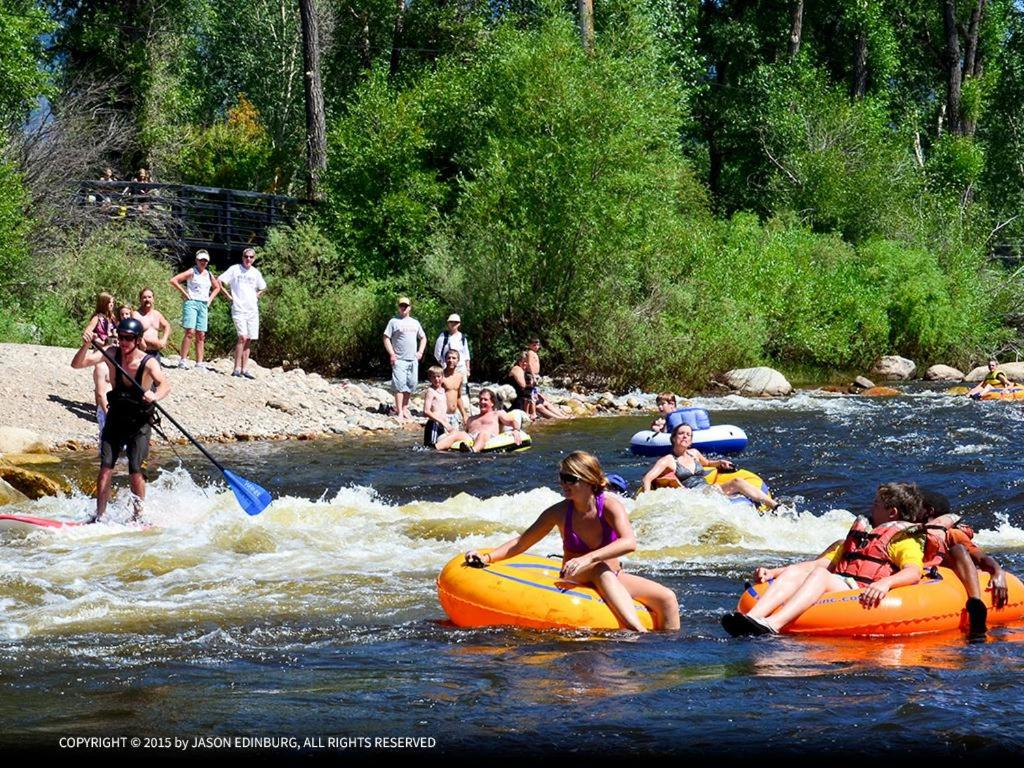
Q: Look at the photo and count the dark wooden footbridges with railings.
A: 1